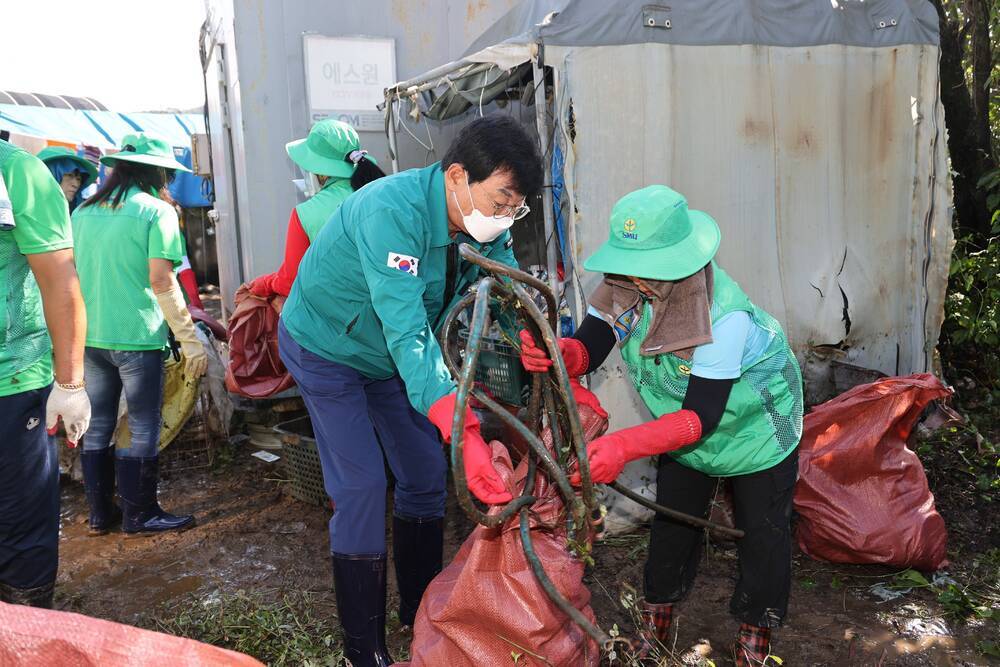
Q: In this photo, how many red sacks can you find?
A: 4